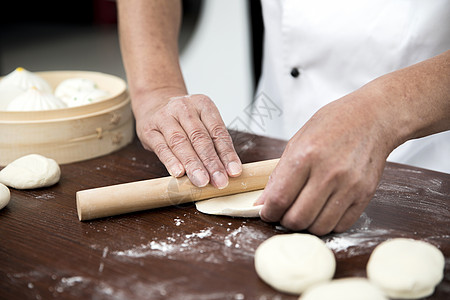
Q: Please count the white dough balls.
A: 5